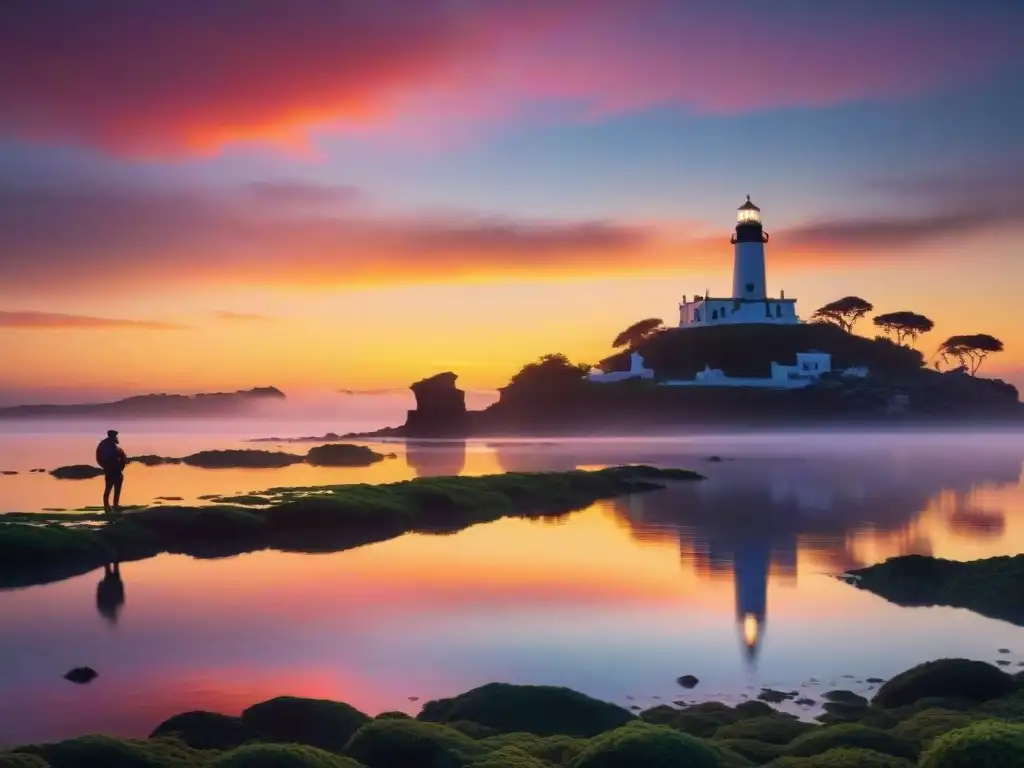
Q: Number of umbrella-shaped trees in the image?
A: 4